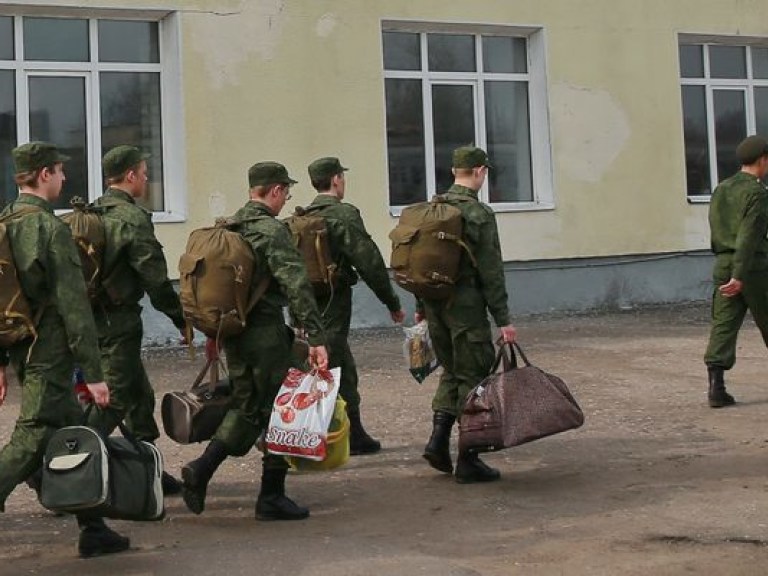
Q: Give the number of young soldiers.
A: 6